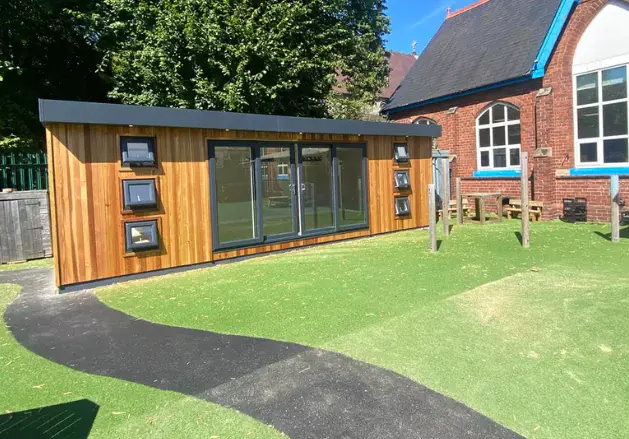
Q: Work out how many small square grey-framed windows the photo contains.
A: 6